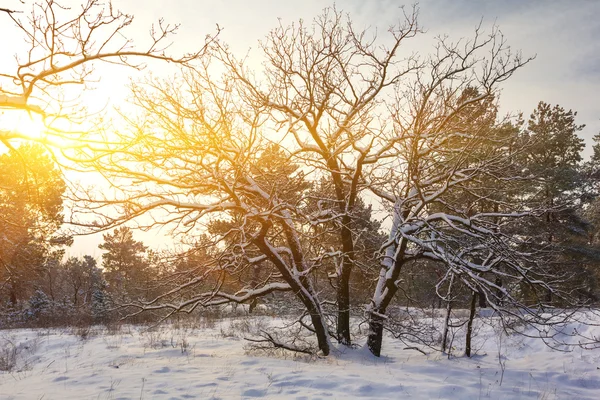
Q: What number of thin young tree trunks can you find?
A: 2